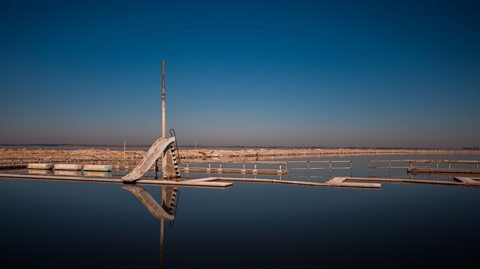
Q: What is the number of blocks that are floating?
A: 3